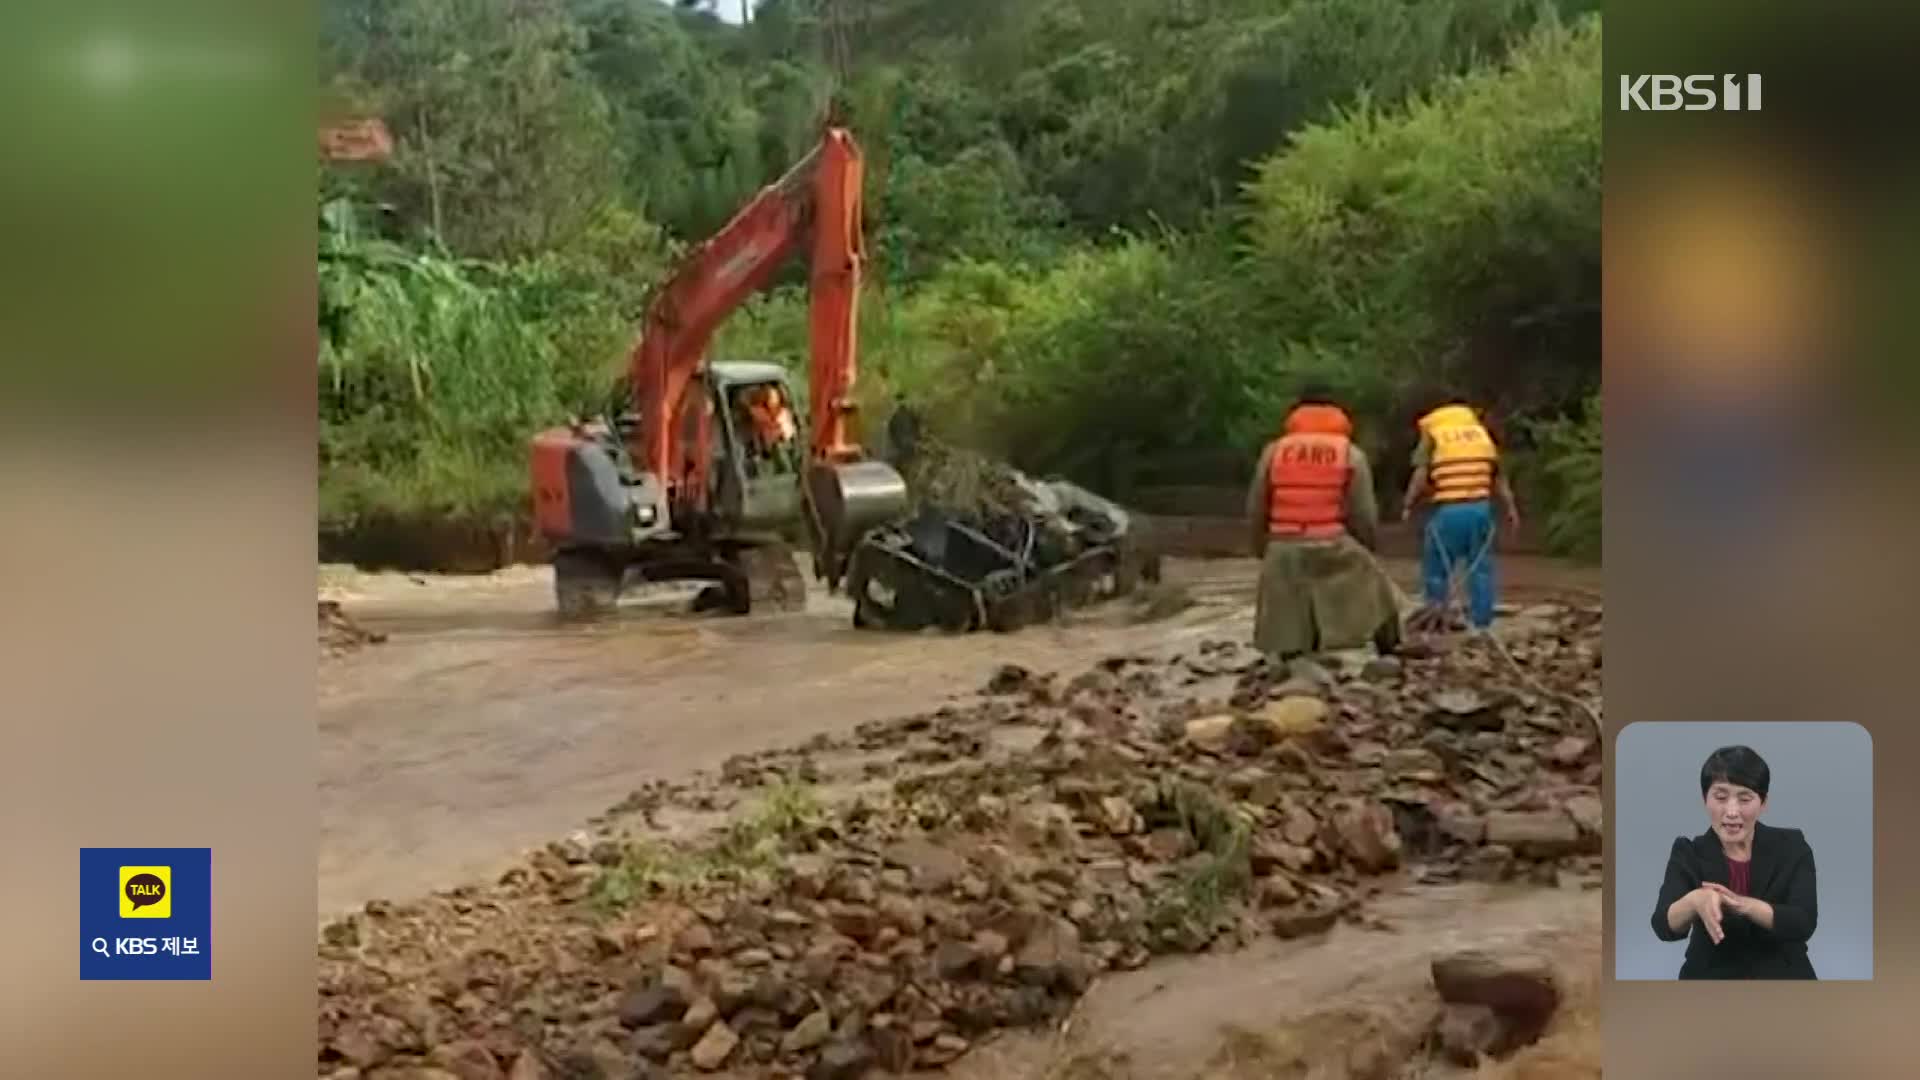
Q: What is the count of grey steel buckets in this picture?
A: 1